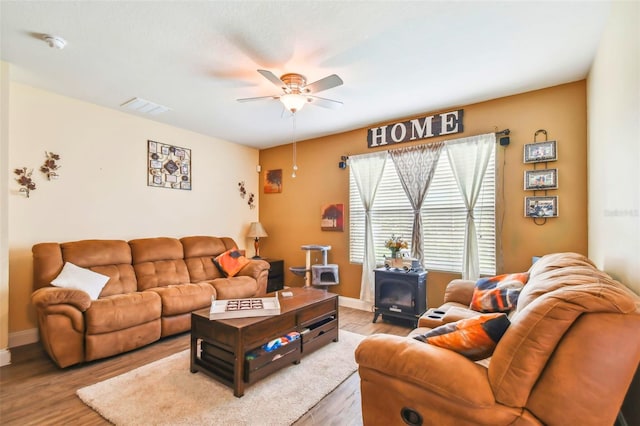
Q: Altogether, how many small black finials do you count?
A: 2